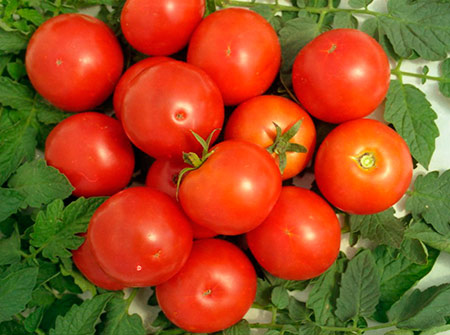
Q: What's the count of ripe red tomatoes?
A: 15